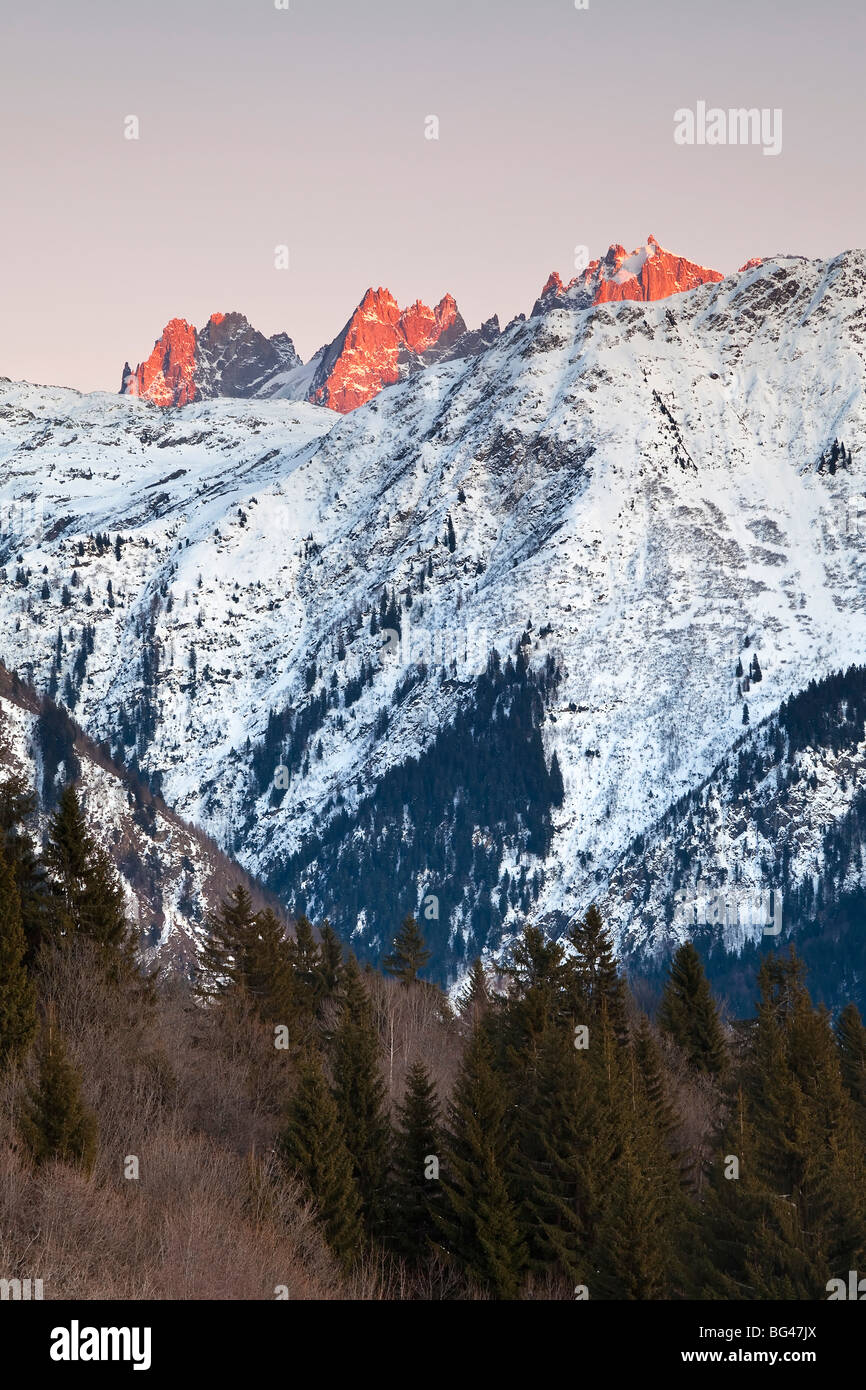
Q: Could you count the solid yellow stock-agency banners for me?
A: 0